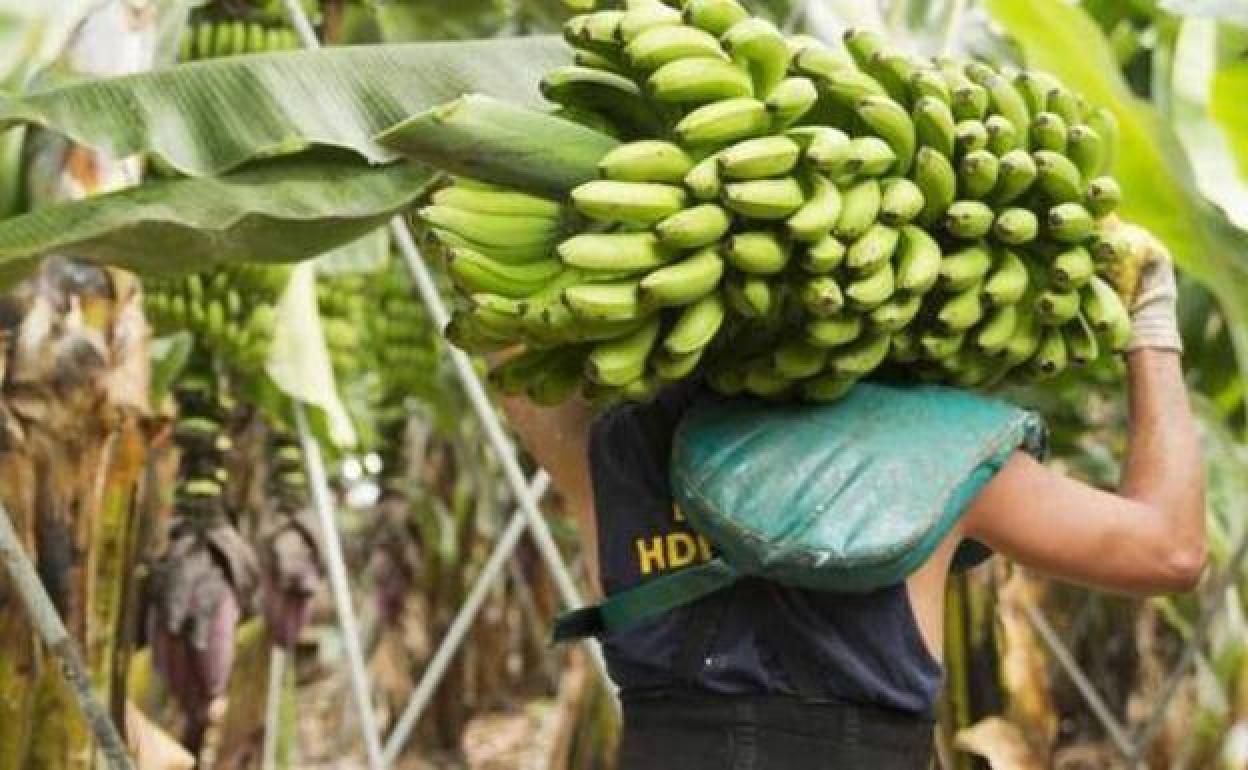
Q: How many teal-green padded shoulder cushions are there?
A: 1